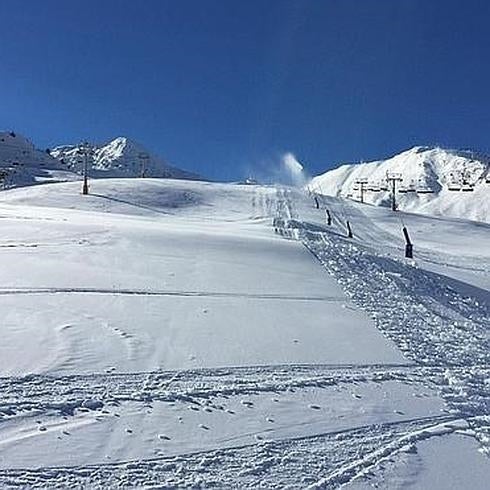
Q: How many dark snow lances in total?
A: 4